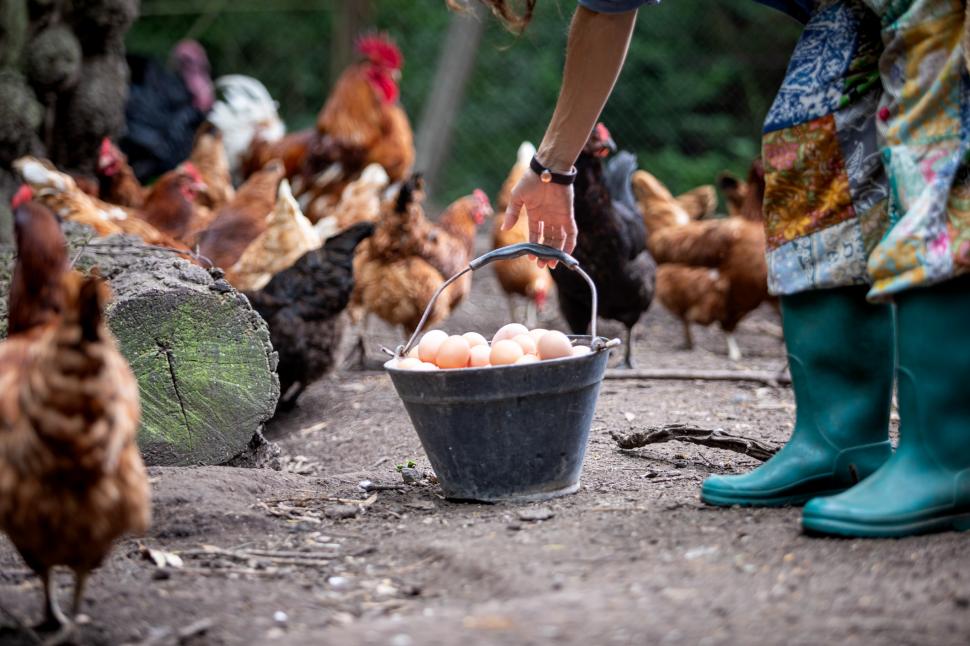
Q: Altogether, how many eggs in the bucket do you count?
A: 14